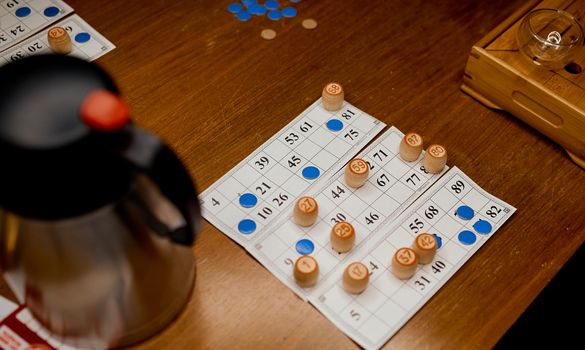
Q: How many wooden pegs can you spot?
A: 11